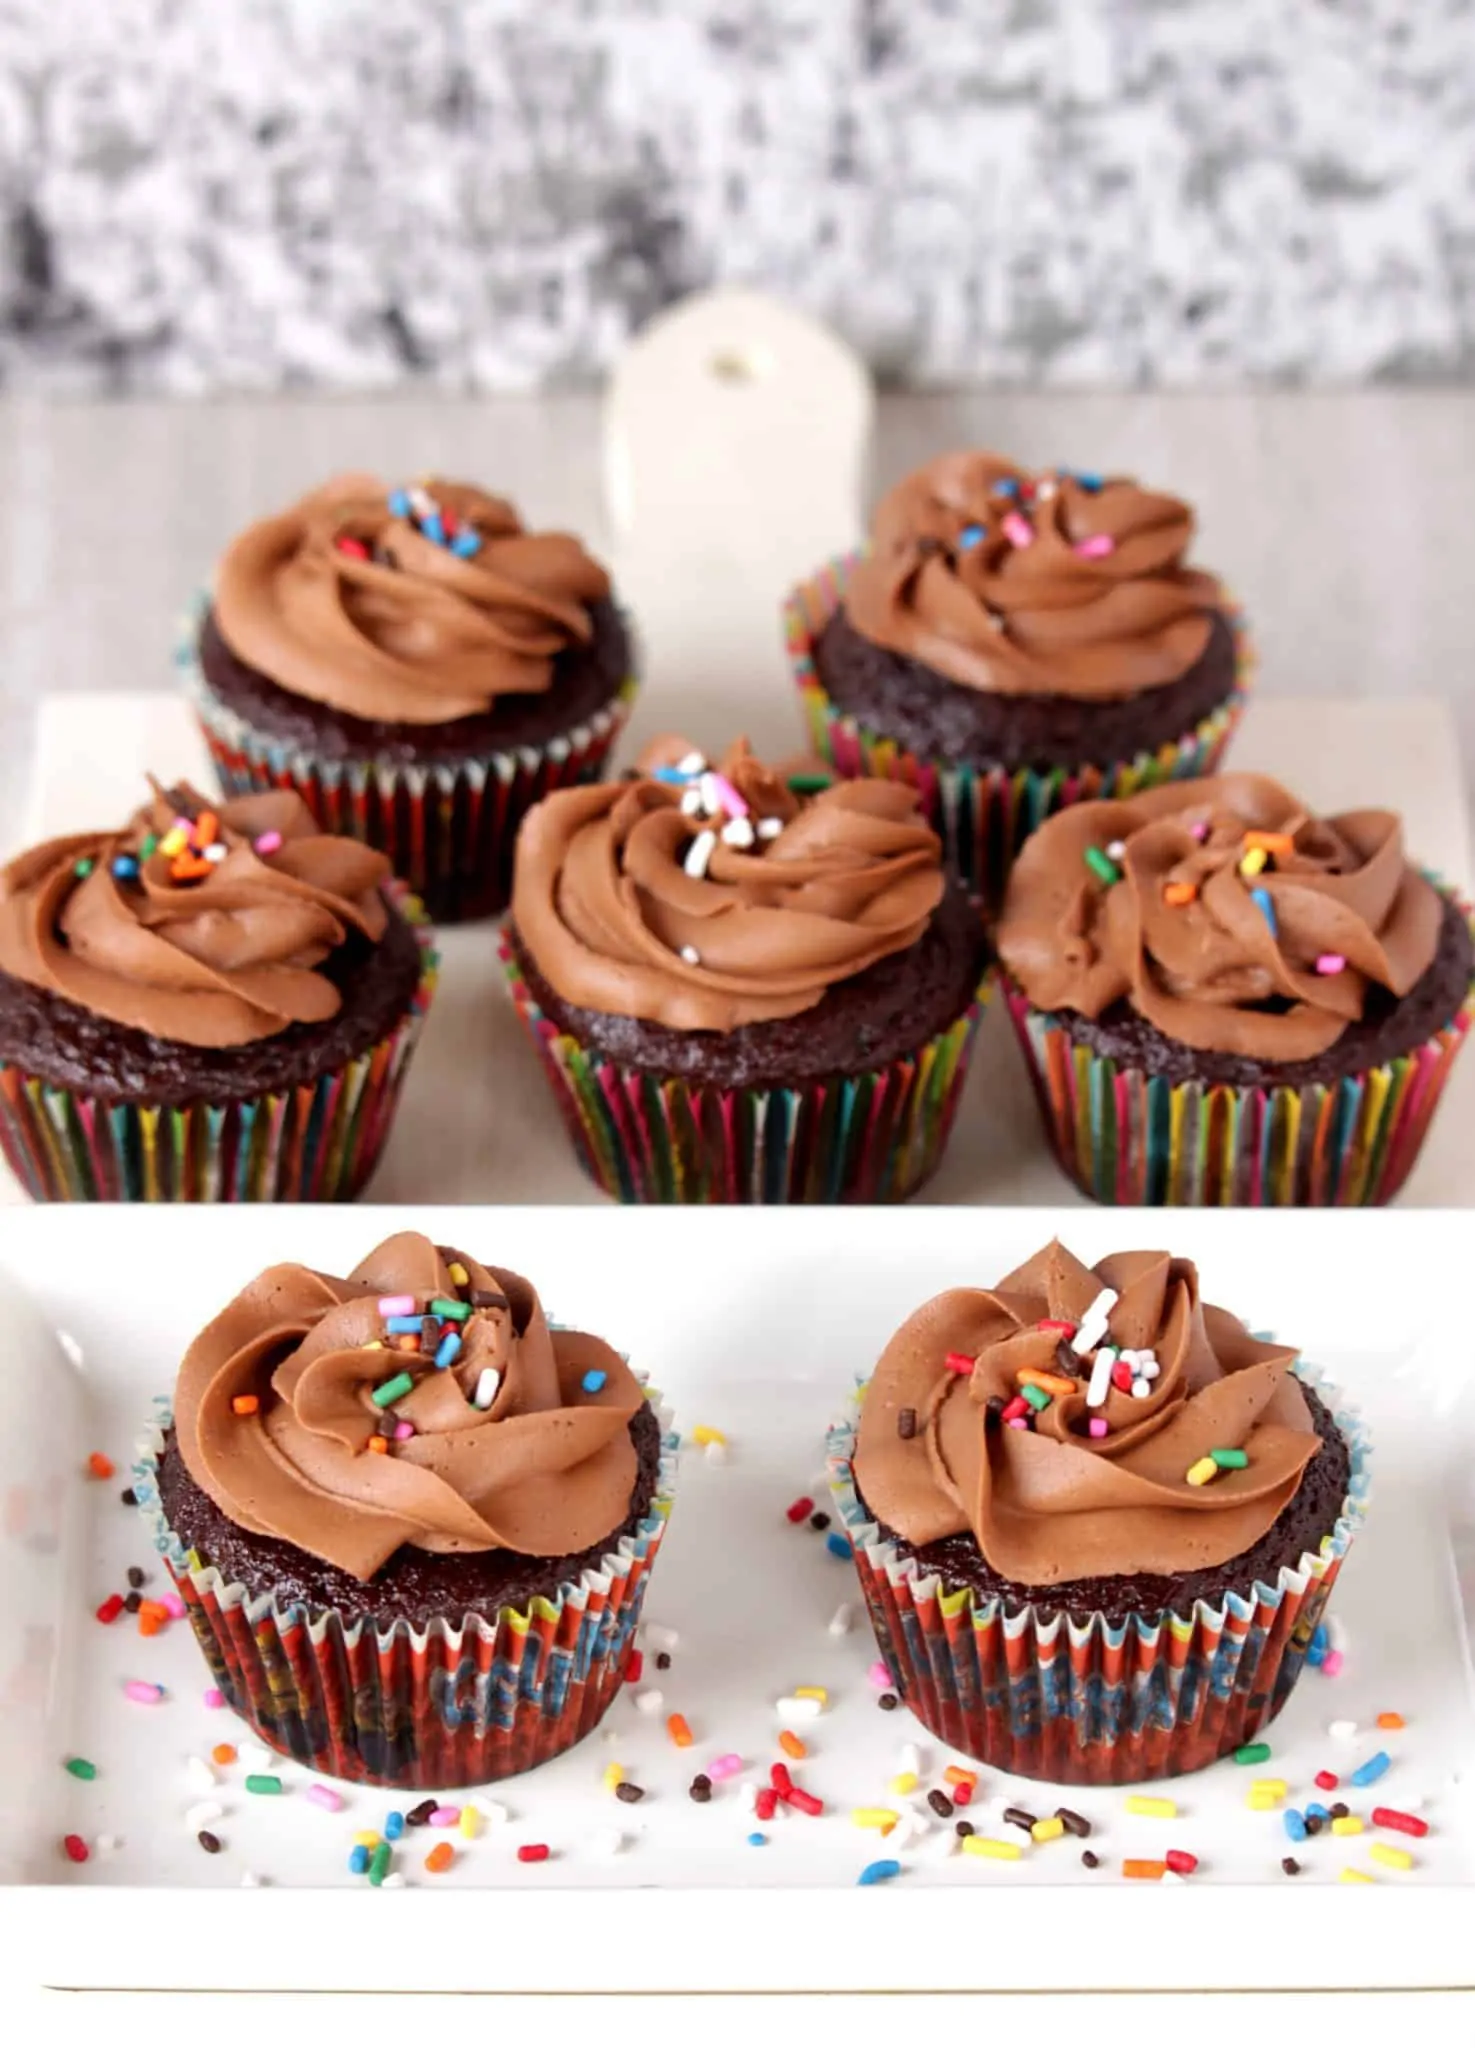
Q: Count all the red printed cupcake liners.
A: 3